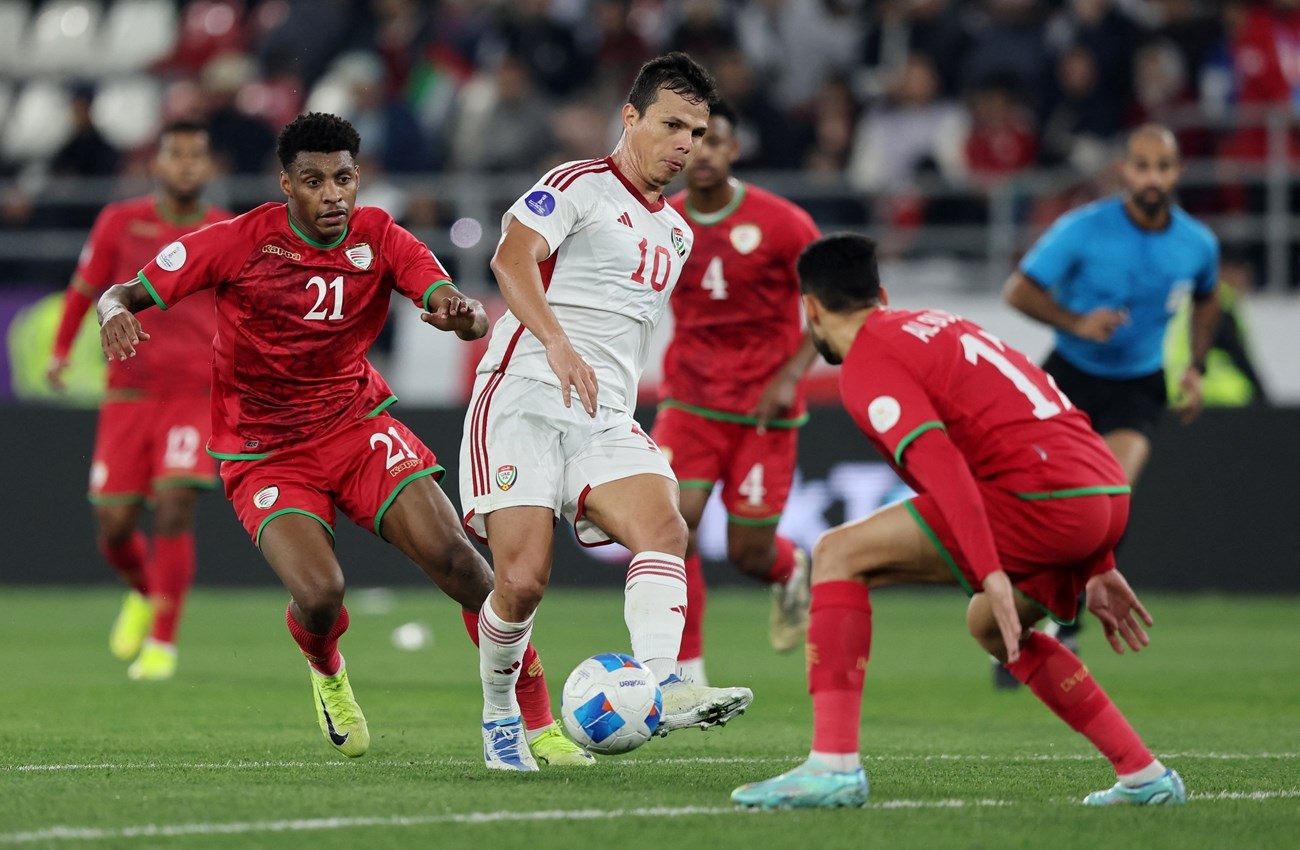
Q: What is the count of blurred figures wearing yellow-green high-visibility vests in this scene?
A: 2